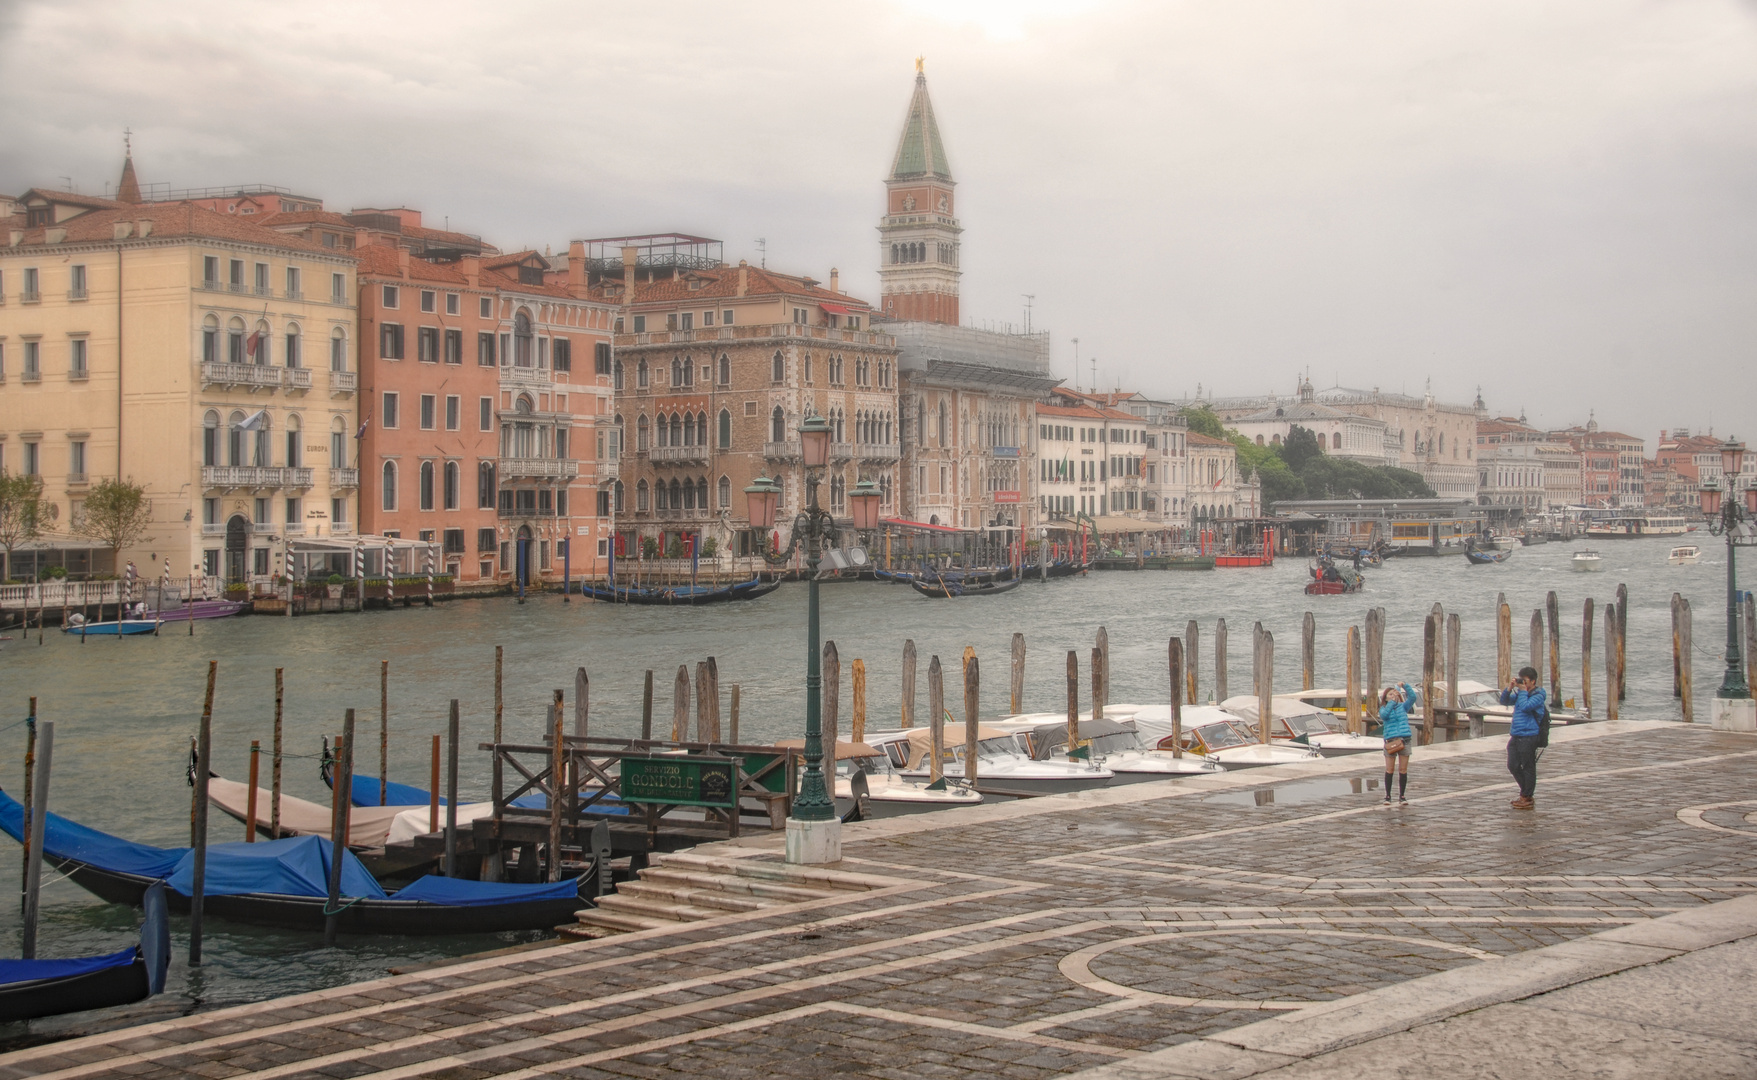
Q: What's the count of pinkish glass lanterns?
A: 6